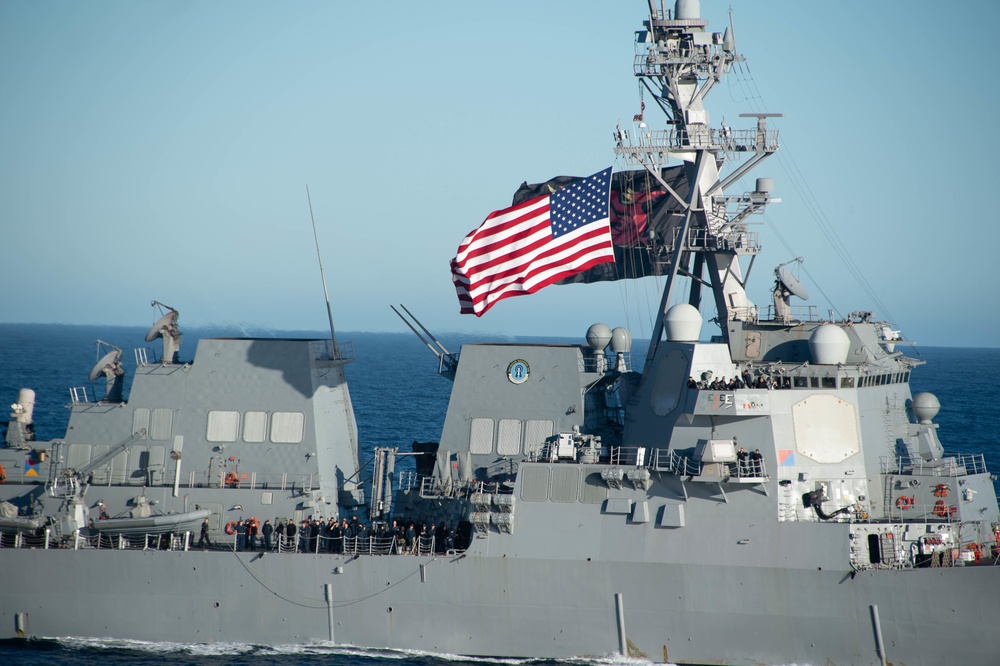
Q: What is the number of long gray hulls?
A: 1